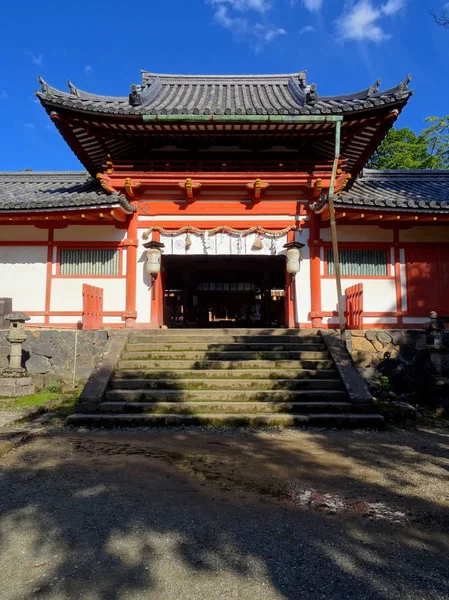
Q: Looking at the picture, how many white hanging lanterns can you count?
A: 2